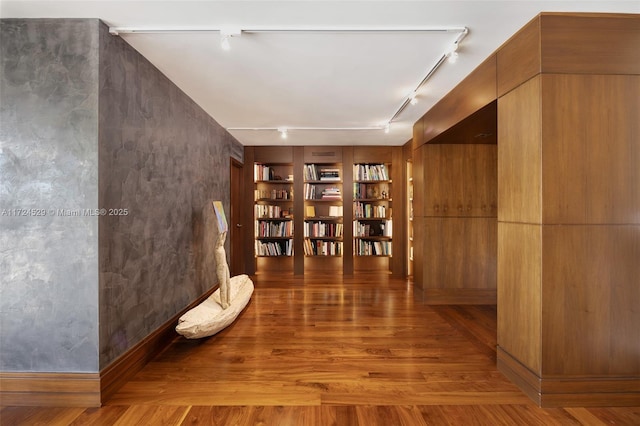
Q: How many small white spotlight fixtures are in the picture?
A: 5